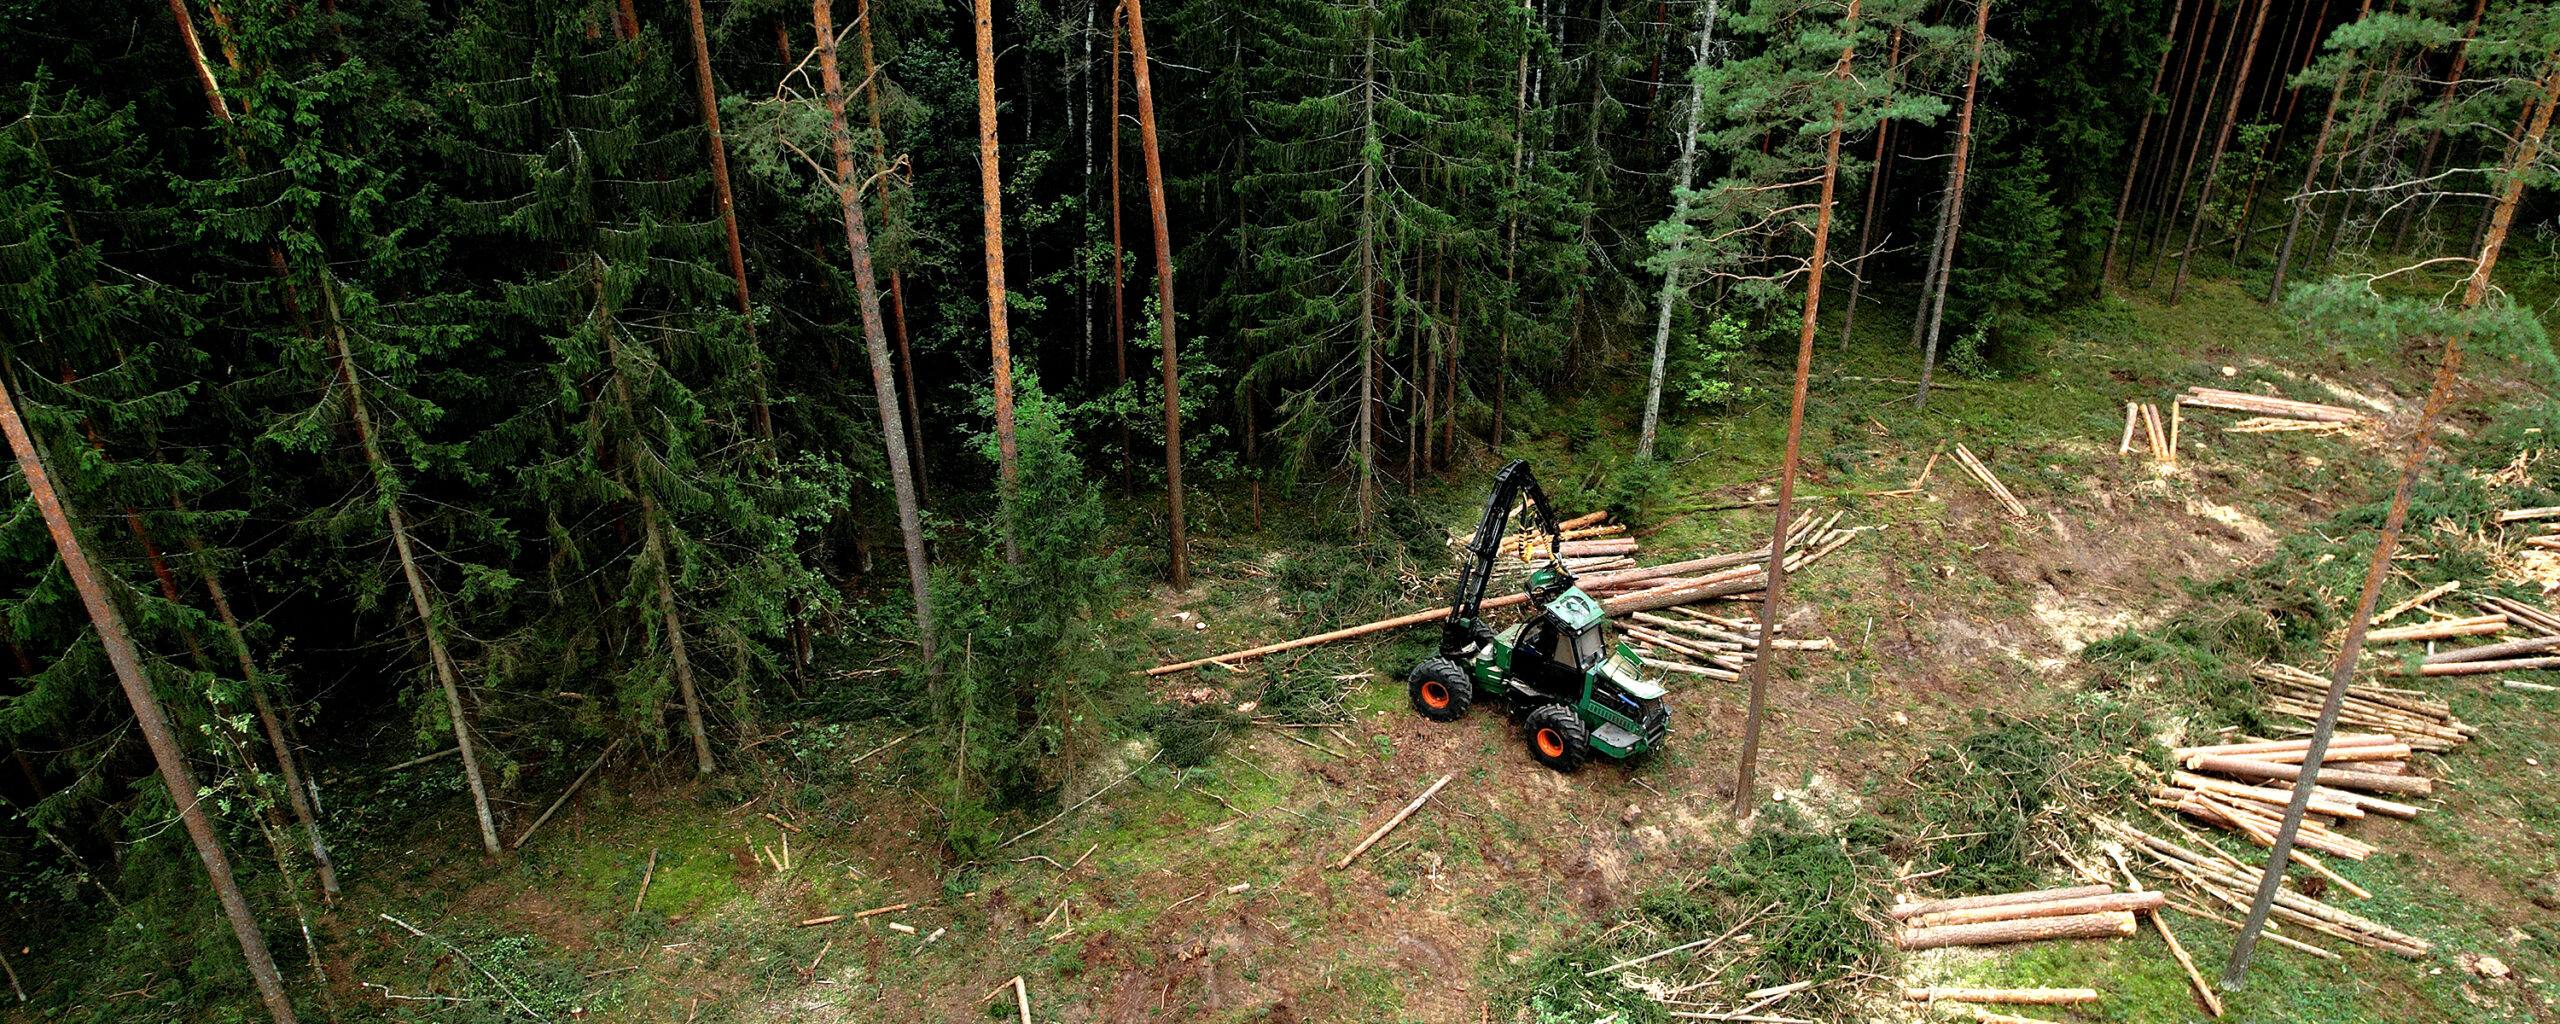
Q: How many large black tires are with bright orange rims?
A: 2